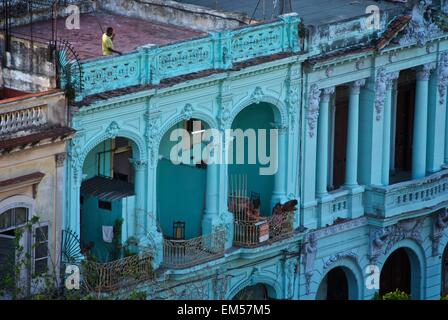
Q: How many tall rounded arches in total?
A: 3